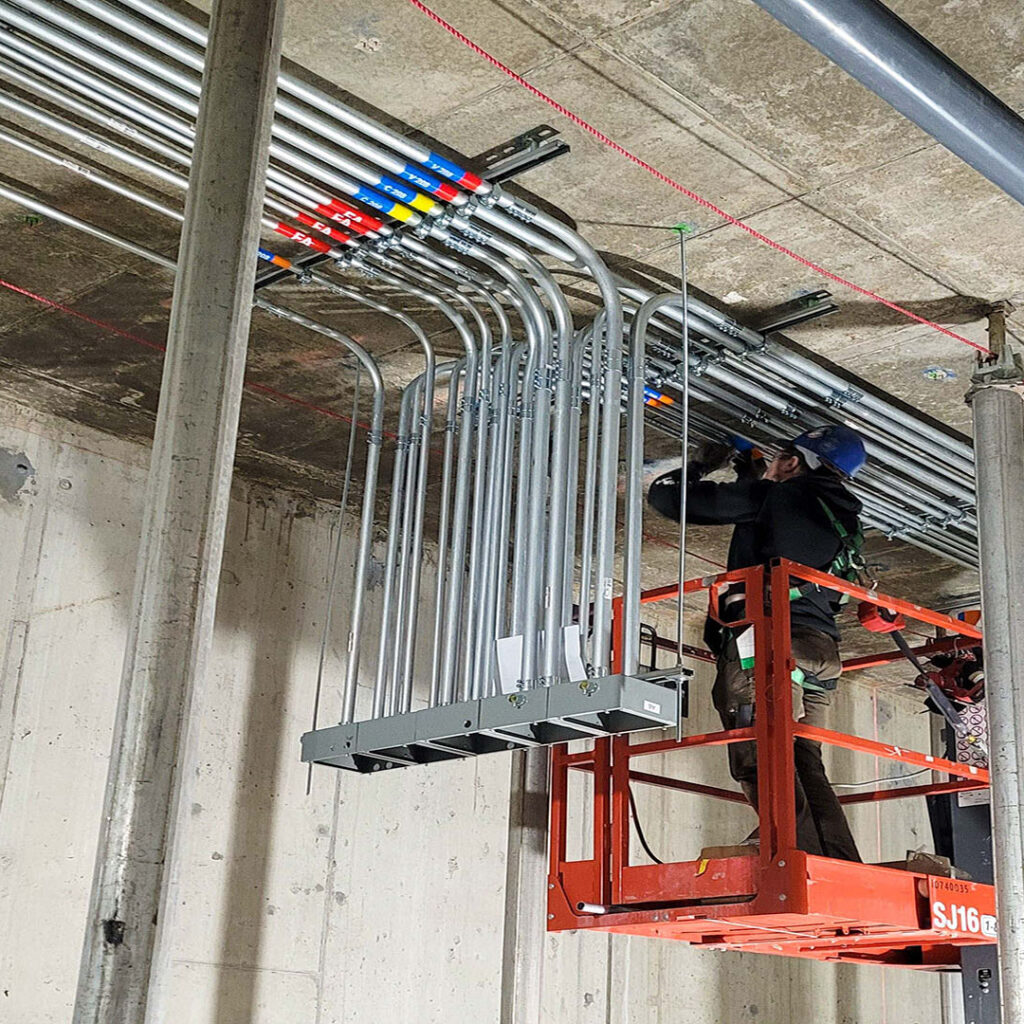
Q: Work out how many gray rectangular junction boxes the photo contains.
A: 5